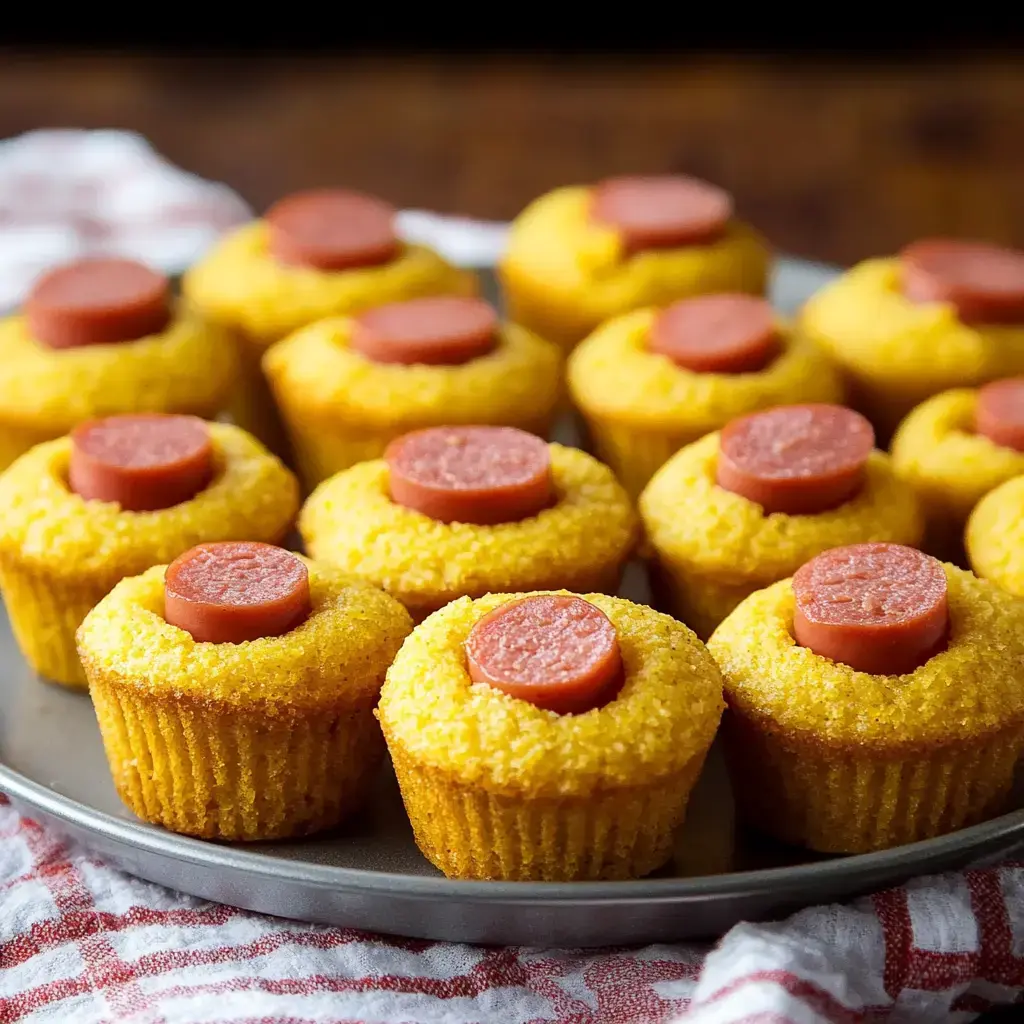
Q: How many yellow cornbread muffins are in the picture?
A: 14